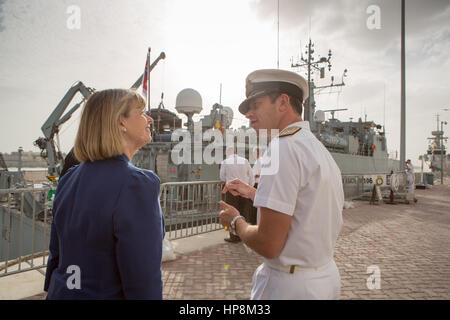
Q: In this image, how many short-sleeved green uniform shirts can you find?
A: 0